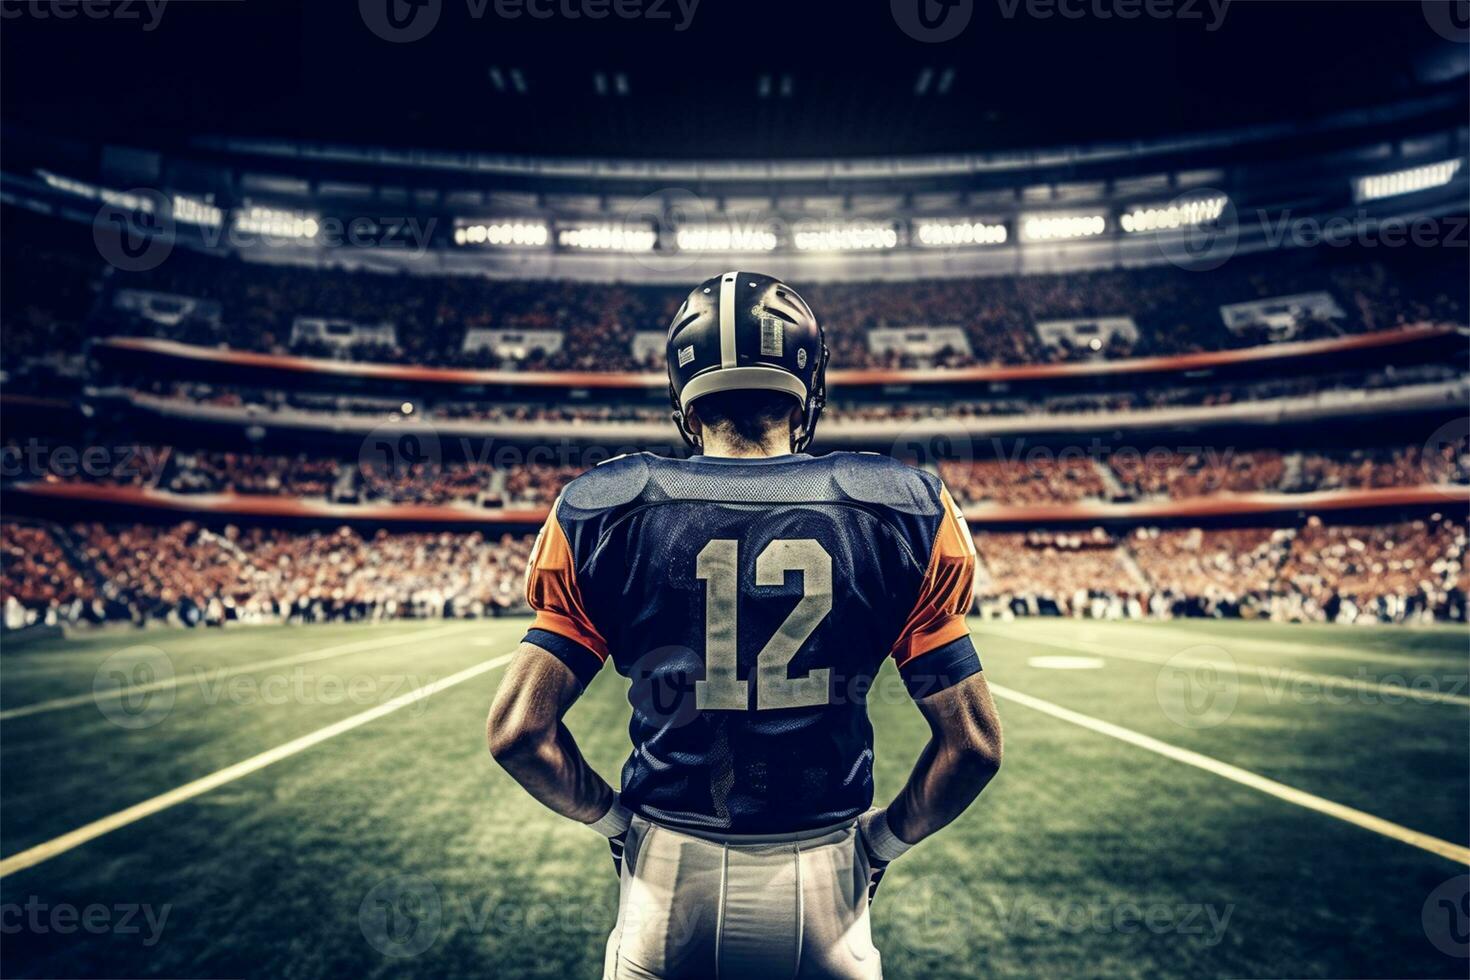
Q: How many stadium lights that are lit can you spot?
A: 11